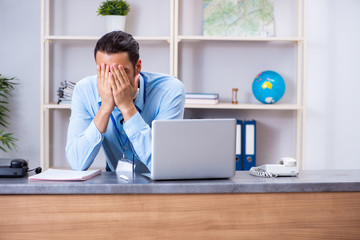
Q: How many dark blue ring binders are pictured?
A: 2